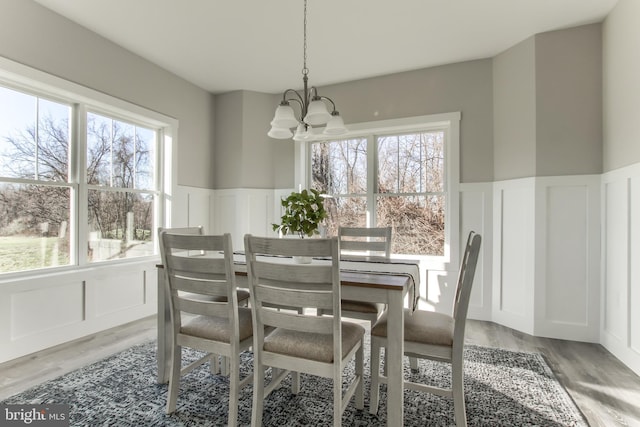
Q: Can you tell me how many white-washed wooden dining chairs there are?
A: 5